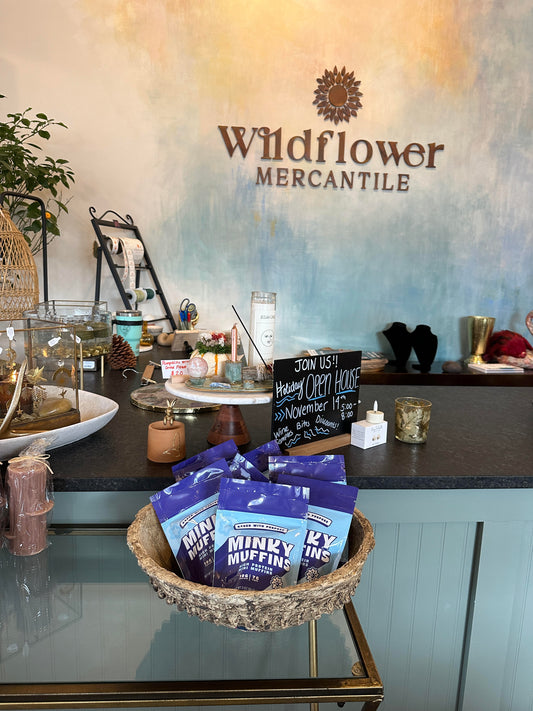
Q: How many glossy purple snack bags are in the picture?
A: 7